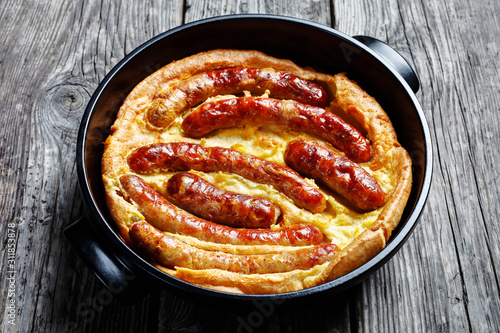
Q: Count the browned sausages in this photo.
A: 7